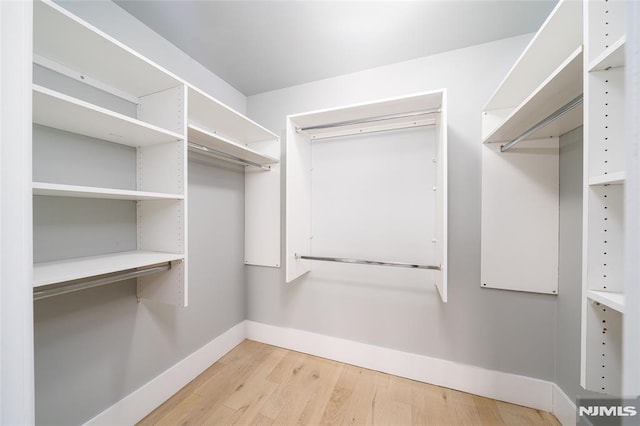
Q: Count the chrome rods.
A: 5